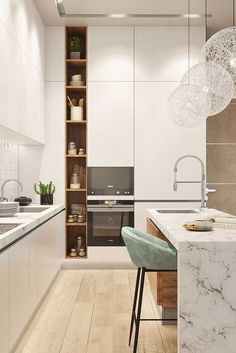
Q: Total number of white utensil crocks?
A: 1